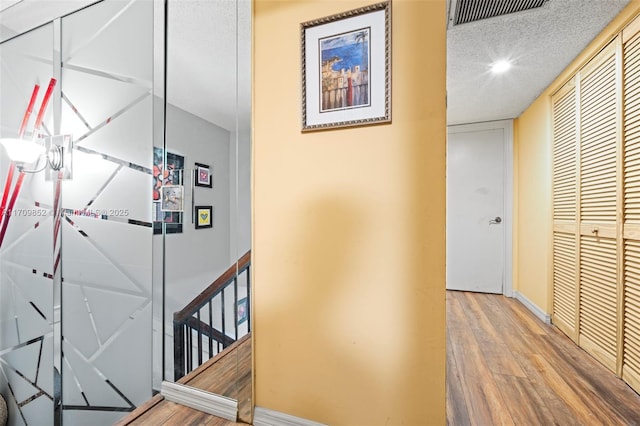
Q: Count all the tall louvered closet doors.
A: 3